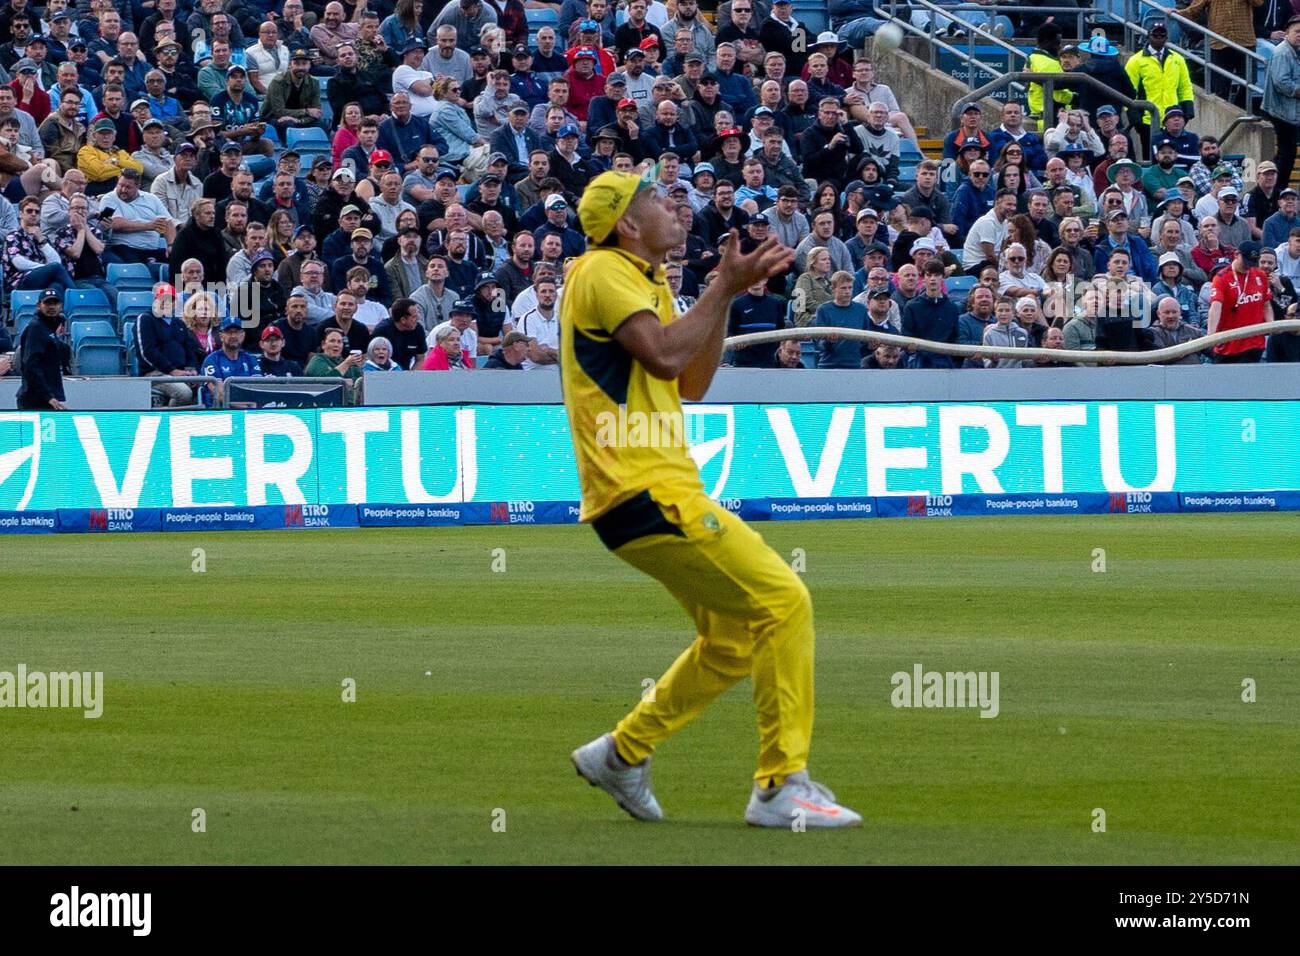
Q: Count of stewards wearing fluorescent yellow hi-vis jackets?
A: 2